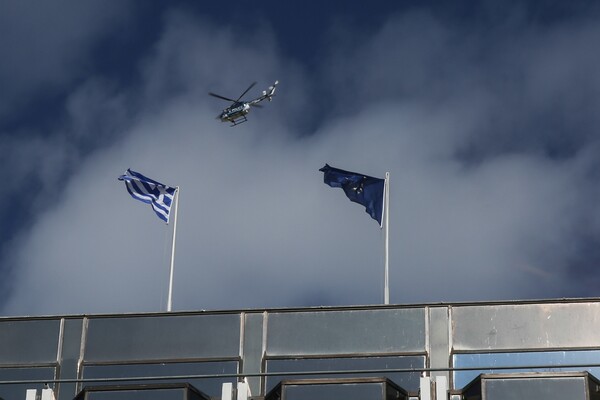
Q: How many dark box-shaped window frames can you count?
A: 3